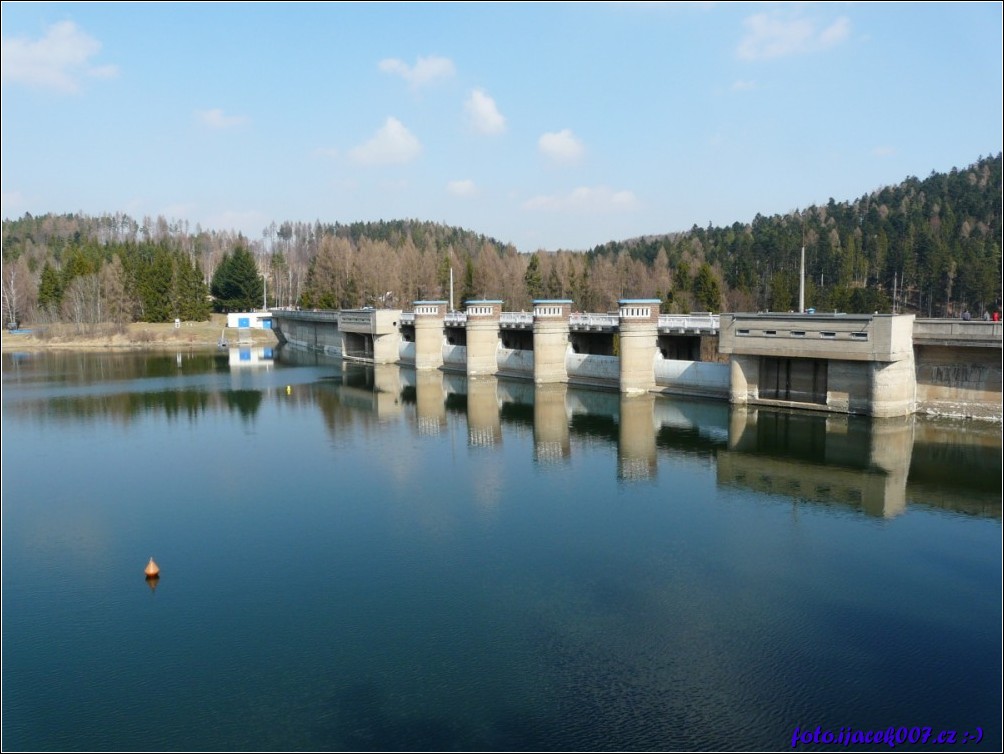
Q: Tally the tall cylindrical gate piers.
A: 4